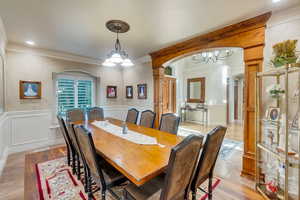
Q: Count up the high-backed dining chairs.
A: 10